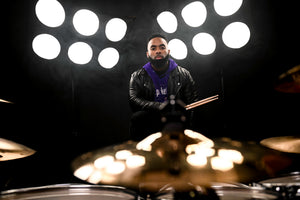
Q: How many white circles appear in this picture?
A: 12